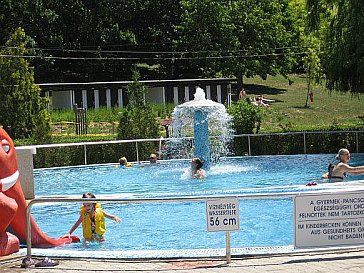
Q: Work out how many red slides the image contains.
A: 1